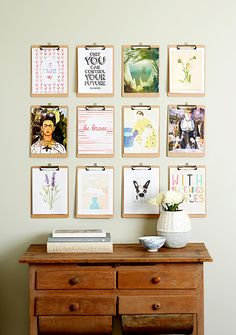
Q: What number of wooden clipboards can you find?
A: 12